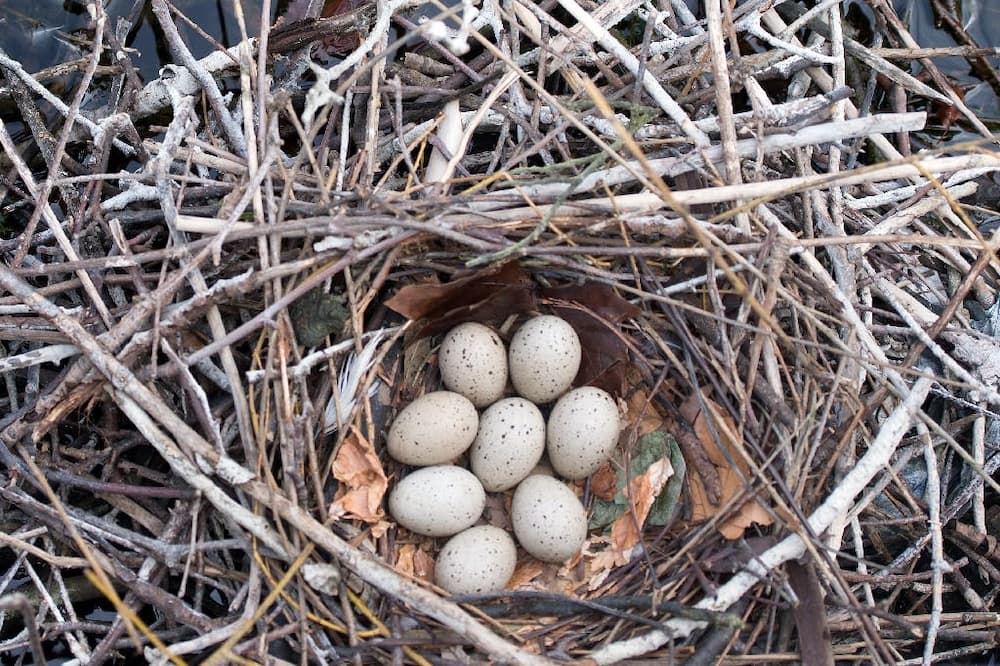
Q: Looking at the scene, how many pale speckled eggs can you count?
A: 8